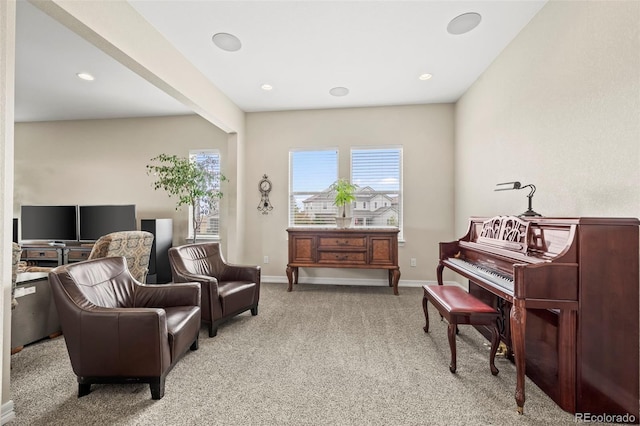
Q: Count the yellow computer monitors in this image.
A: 0